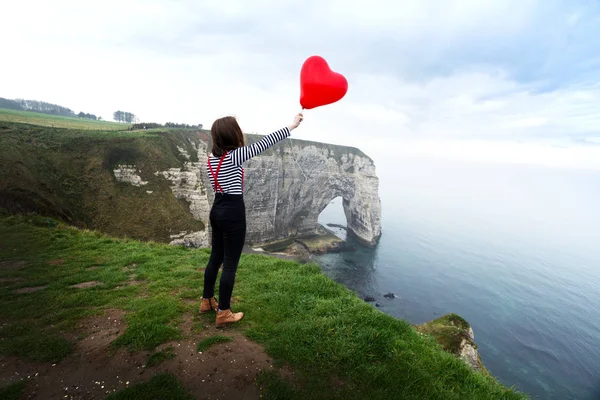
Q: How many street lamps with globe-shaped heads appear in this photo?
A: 0